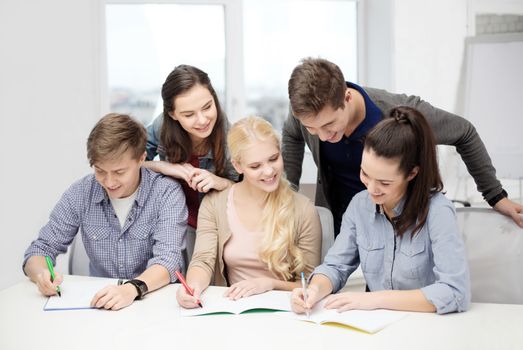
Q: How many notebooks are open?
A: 3